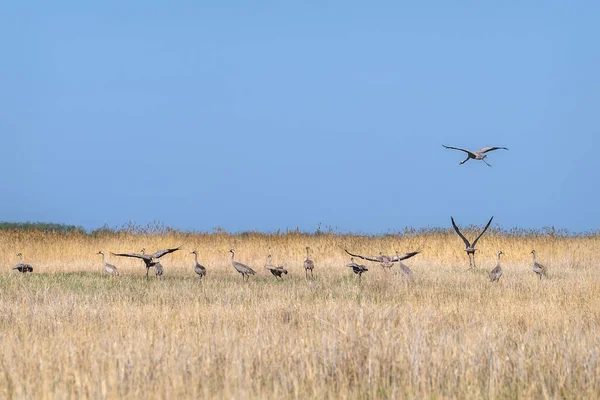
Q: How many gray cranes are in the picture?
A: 15